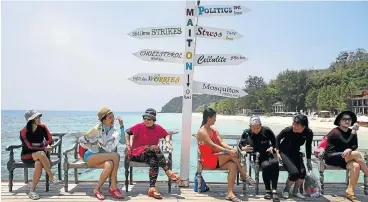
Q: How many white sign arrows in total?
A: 7